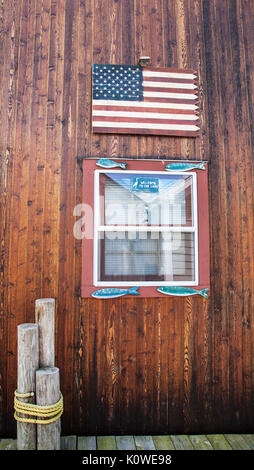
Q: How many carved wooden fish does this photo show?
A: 4